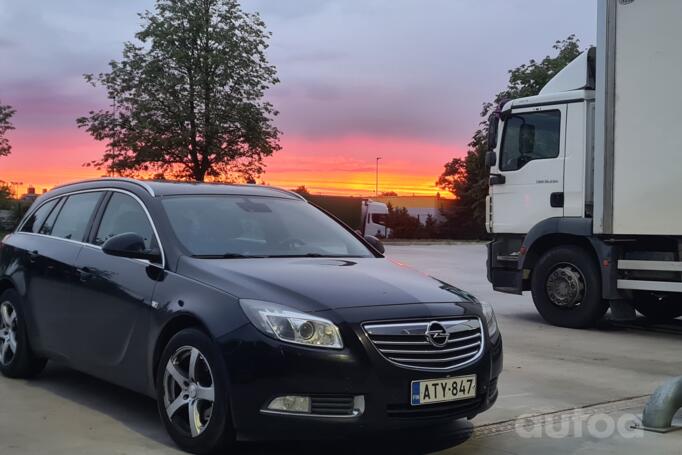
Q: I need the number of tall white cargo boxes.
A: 1